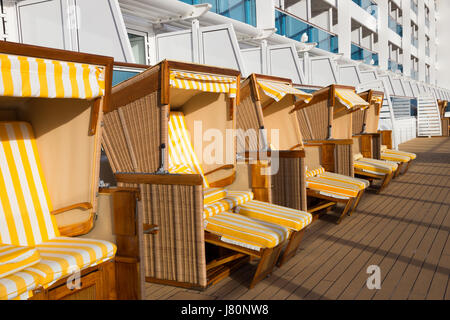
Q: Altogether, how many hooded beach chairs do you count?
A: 5